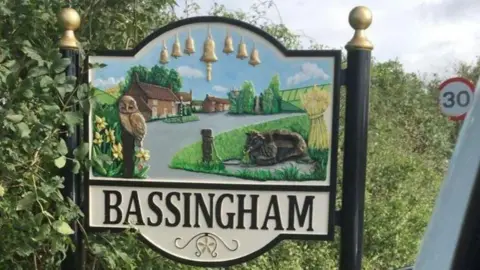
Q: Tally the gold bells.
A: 7